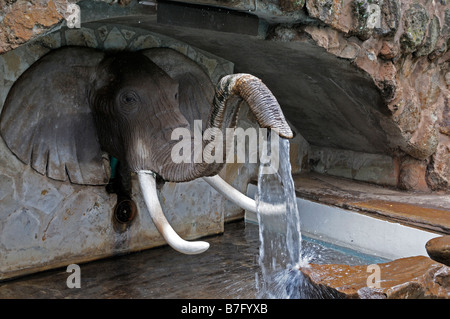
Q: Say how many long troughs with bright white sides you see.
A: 1